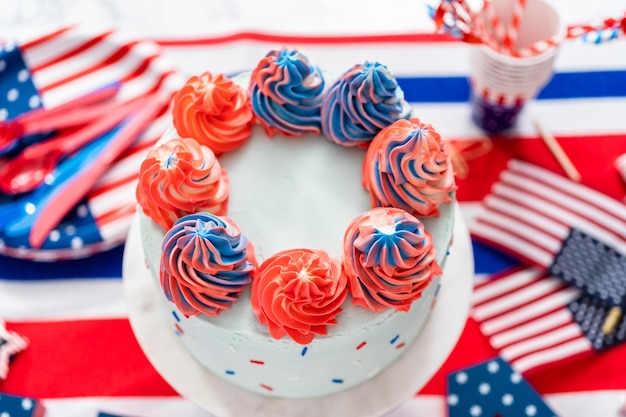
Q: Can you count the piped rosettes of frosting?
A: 8